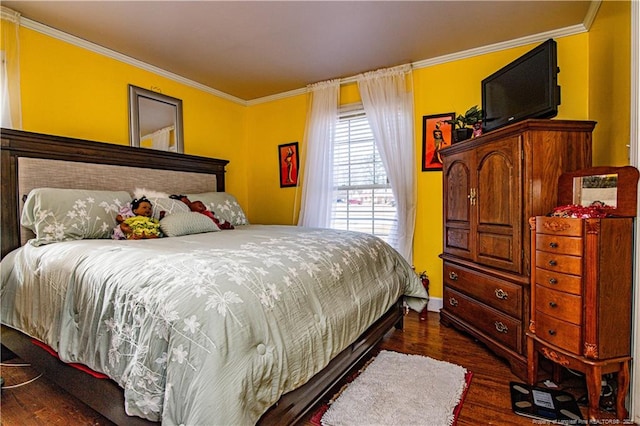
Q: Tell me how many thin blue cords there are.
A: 0